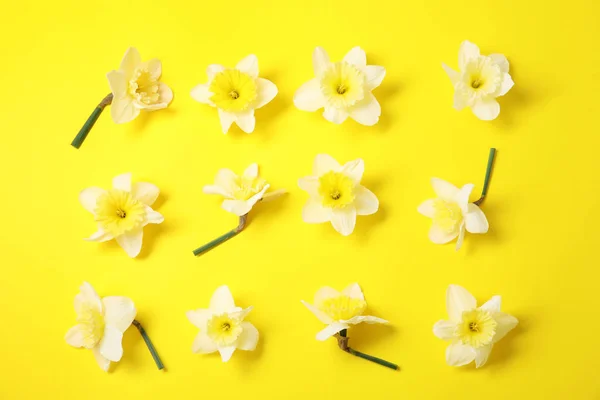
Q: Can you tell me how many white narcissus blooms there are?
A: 12